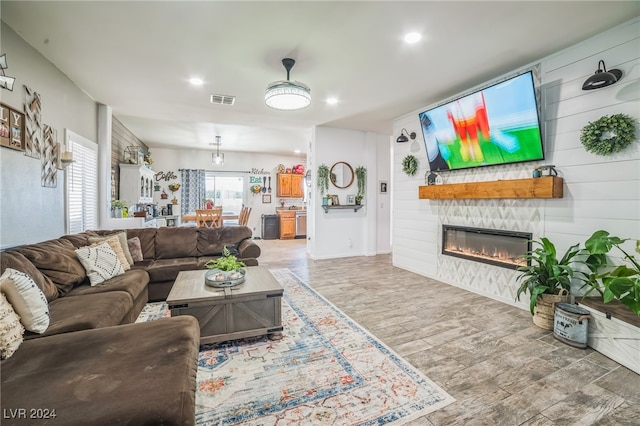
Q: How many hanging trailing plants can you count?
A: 2